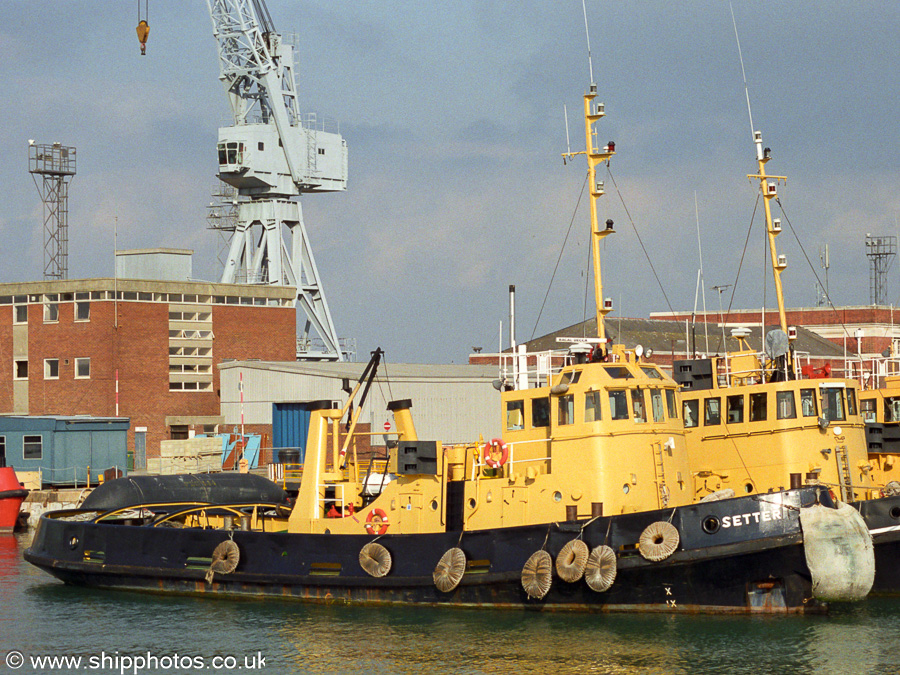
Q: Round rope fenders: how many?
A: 7